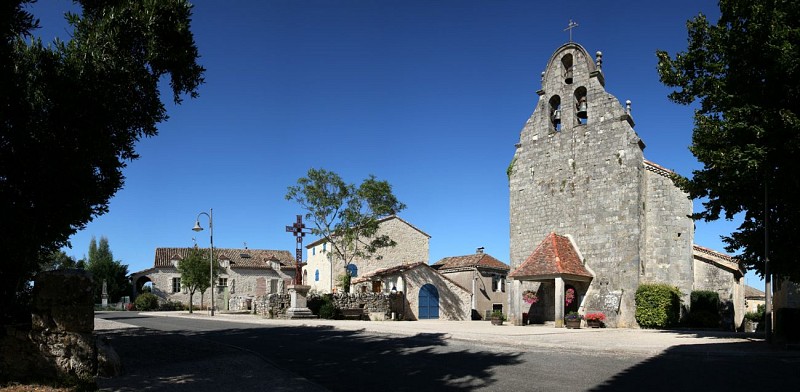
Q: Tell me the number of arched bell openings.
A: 3